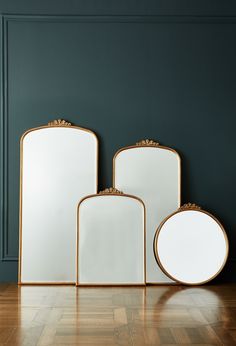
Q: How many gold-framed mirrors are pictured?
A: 4